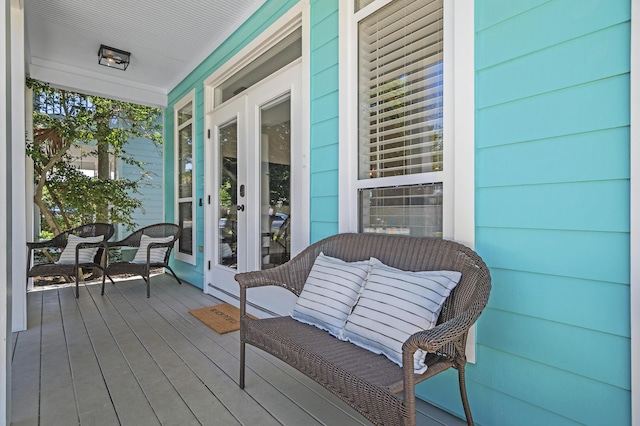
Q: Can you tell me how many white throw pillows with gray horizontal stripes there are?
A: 4